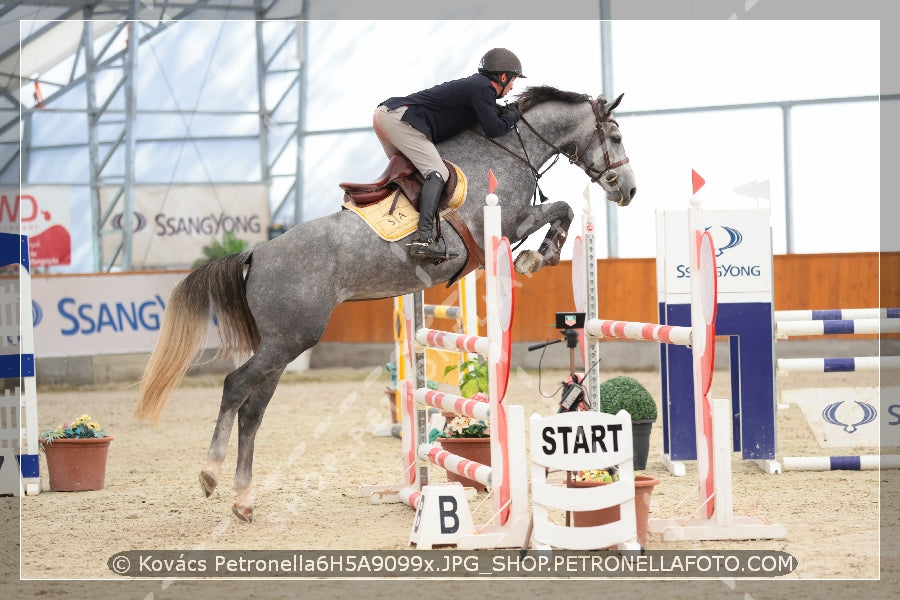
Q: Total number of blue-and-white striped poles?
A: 4